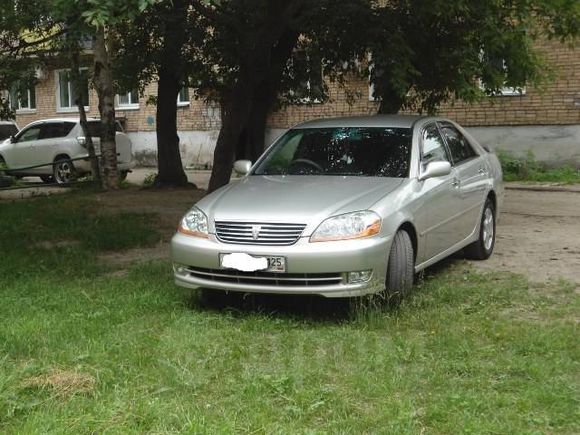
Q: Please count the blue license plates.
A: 0